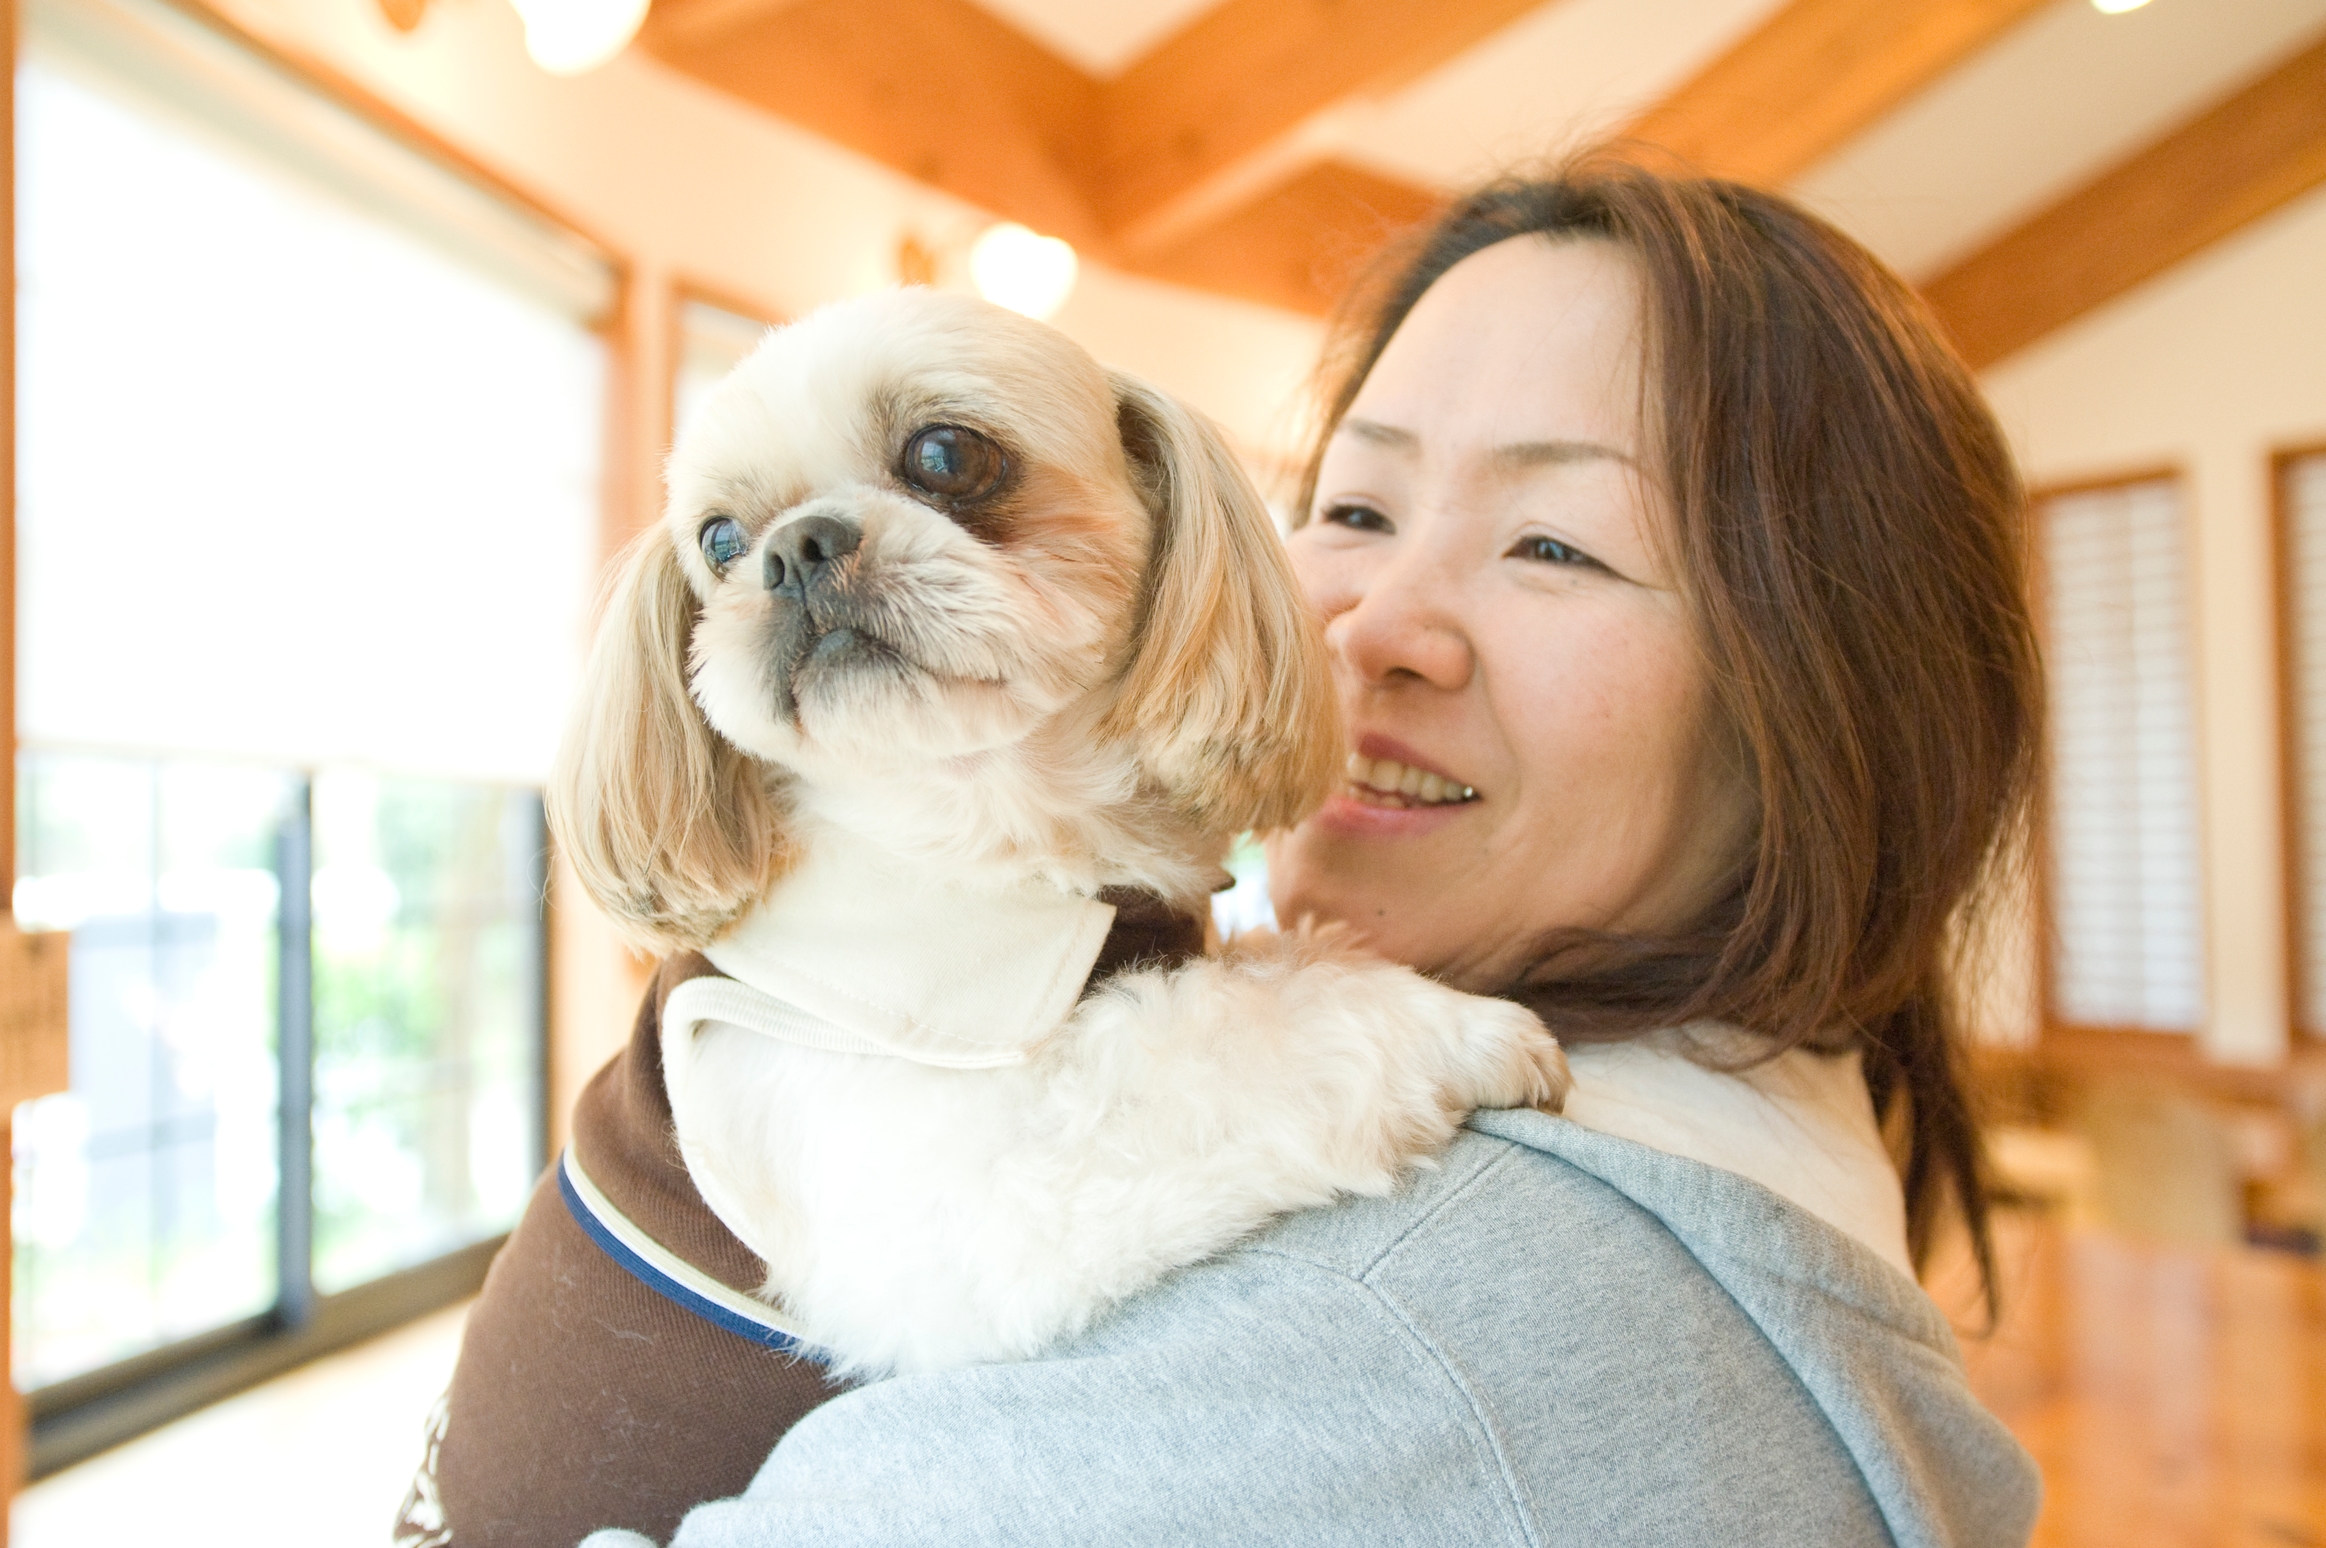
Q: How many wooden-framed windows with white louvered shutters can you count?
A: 2